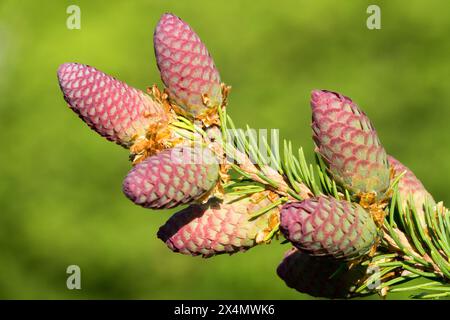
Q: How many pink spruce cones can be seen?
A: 8